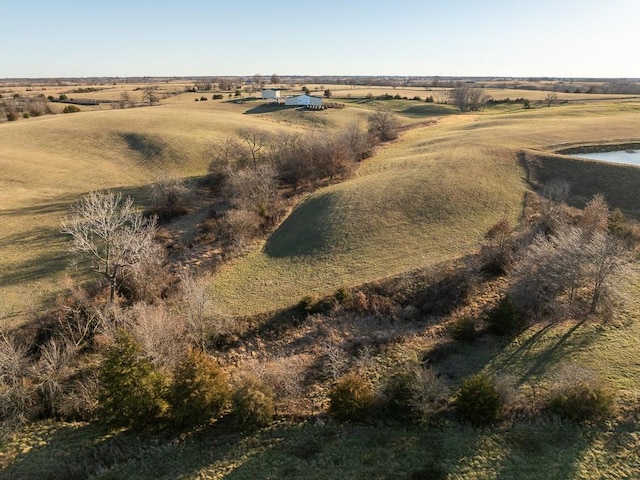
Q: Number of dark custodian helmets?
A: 0